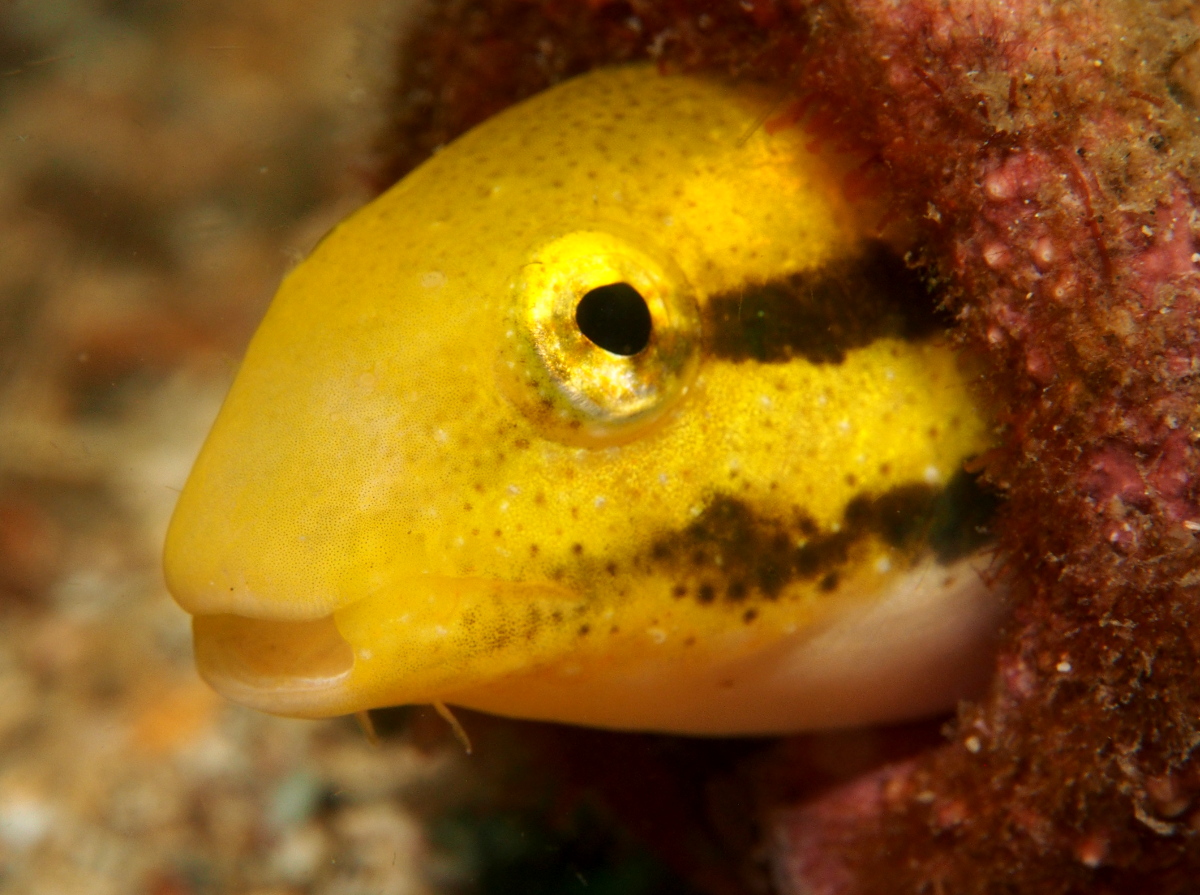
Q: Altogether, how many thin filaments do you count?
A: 2